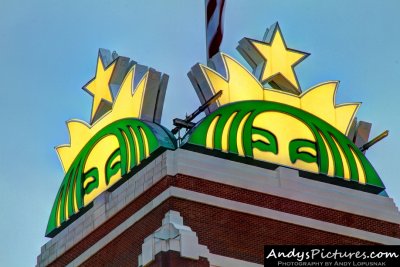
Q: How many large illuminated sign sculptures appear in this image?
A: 2